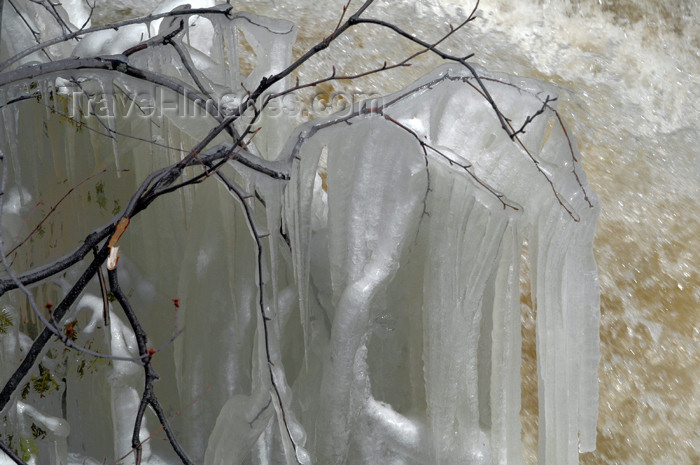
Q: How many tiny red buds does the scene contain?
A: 4